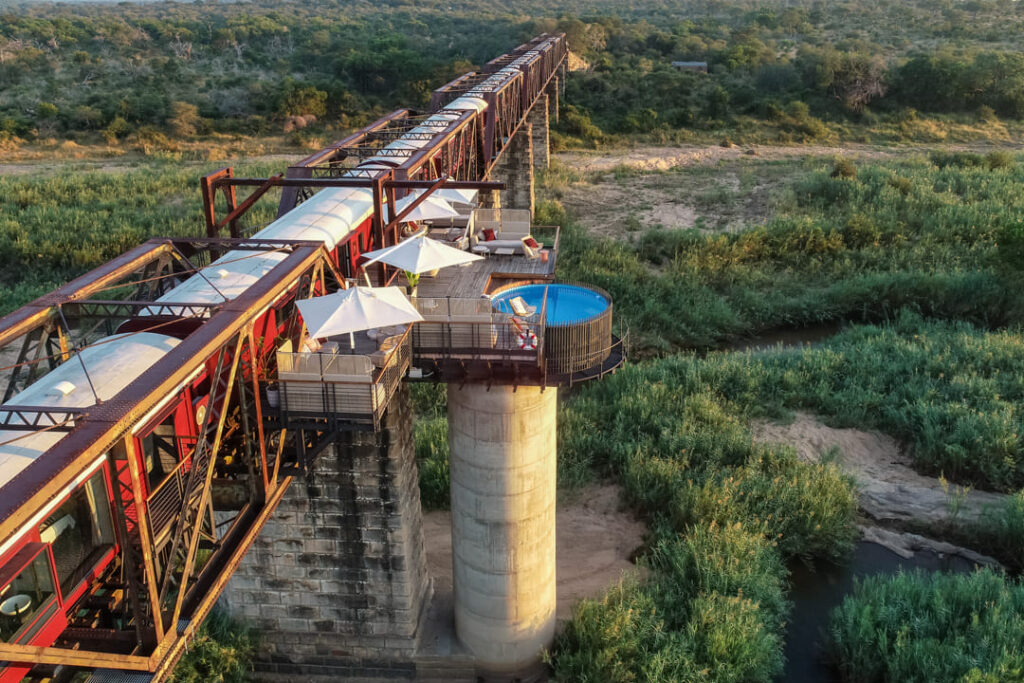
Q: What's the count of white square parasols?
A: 4